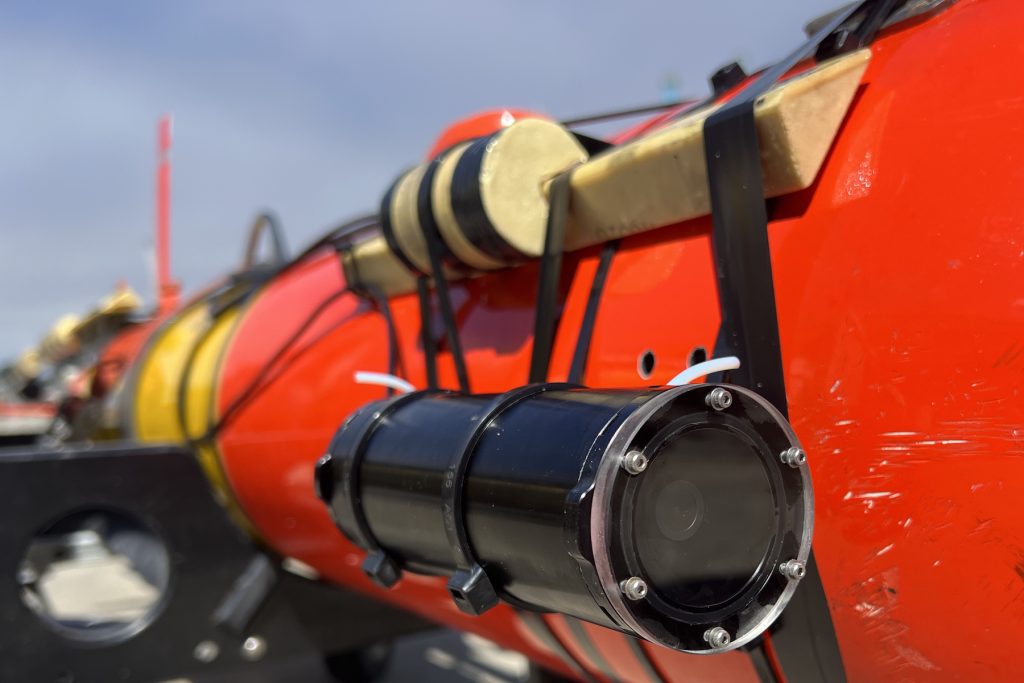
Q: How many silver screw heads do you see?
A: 8